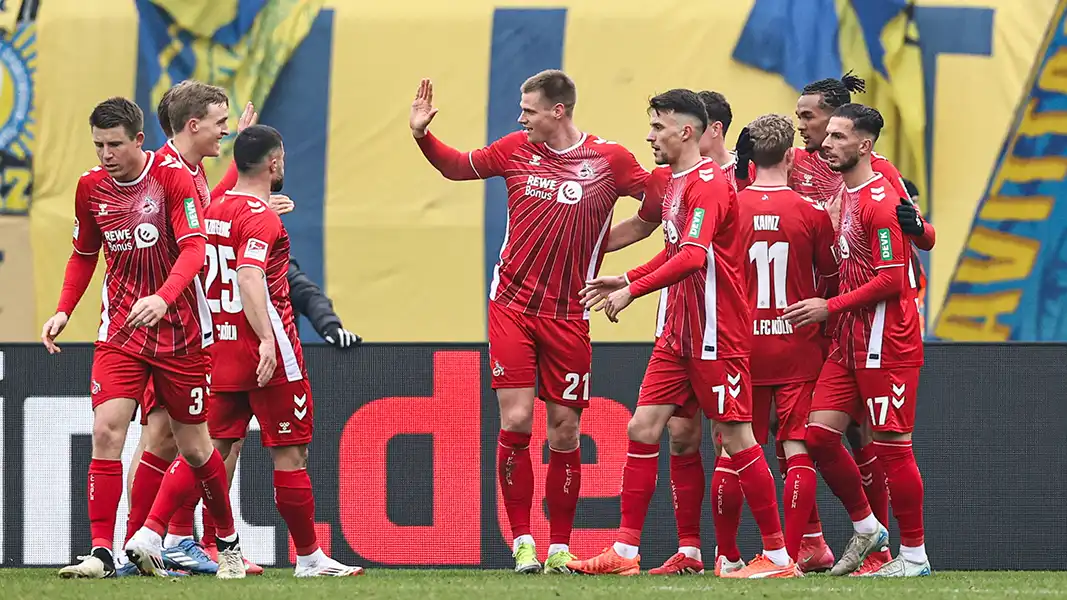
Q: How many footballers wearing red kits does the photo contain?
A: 10